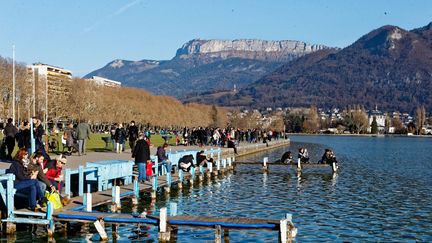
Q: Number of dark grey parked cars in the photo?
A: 0